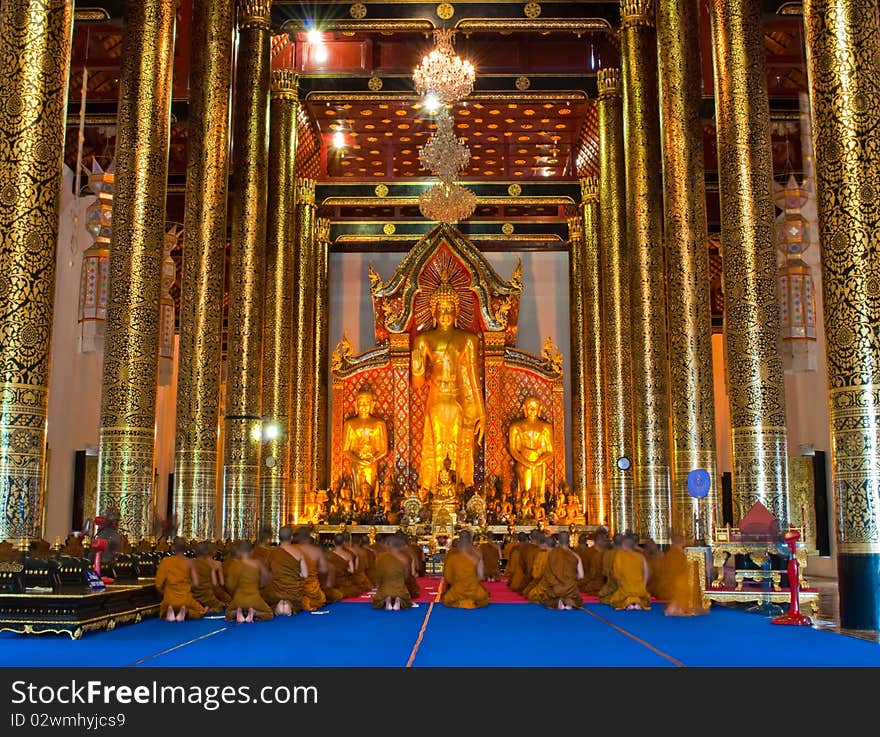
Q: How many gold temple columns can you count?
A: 14